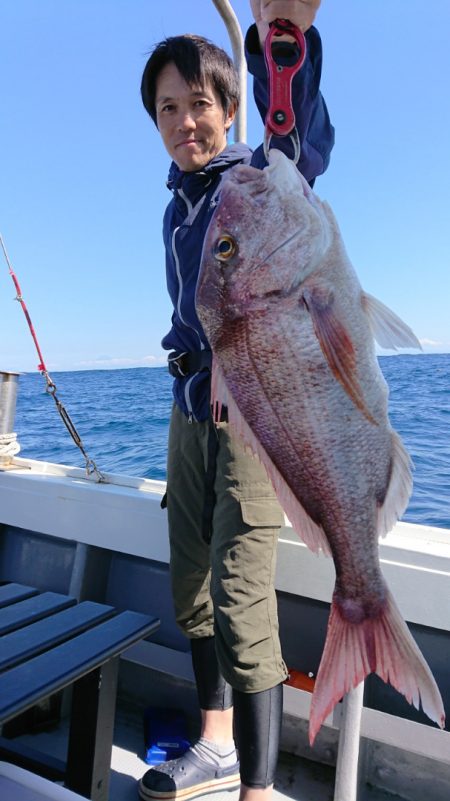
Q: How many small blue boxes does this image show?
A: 1